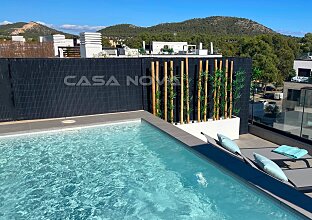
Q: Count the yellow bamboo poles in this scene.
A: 12